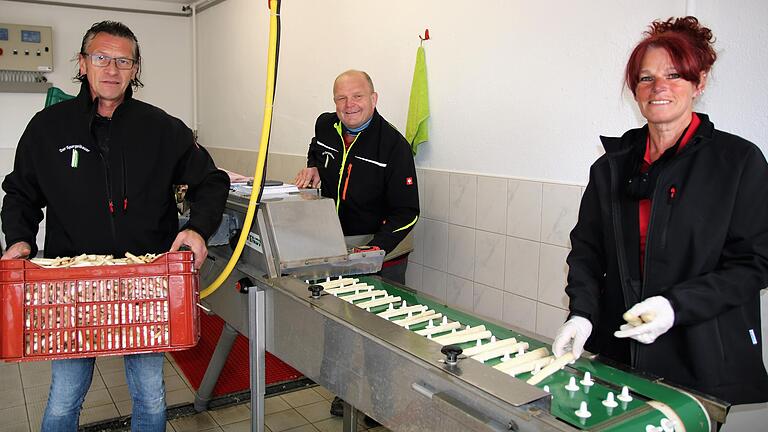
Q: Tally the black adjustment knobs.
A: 2